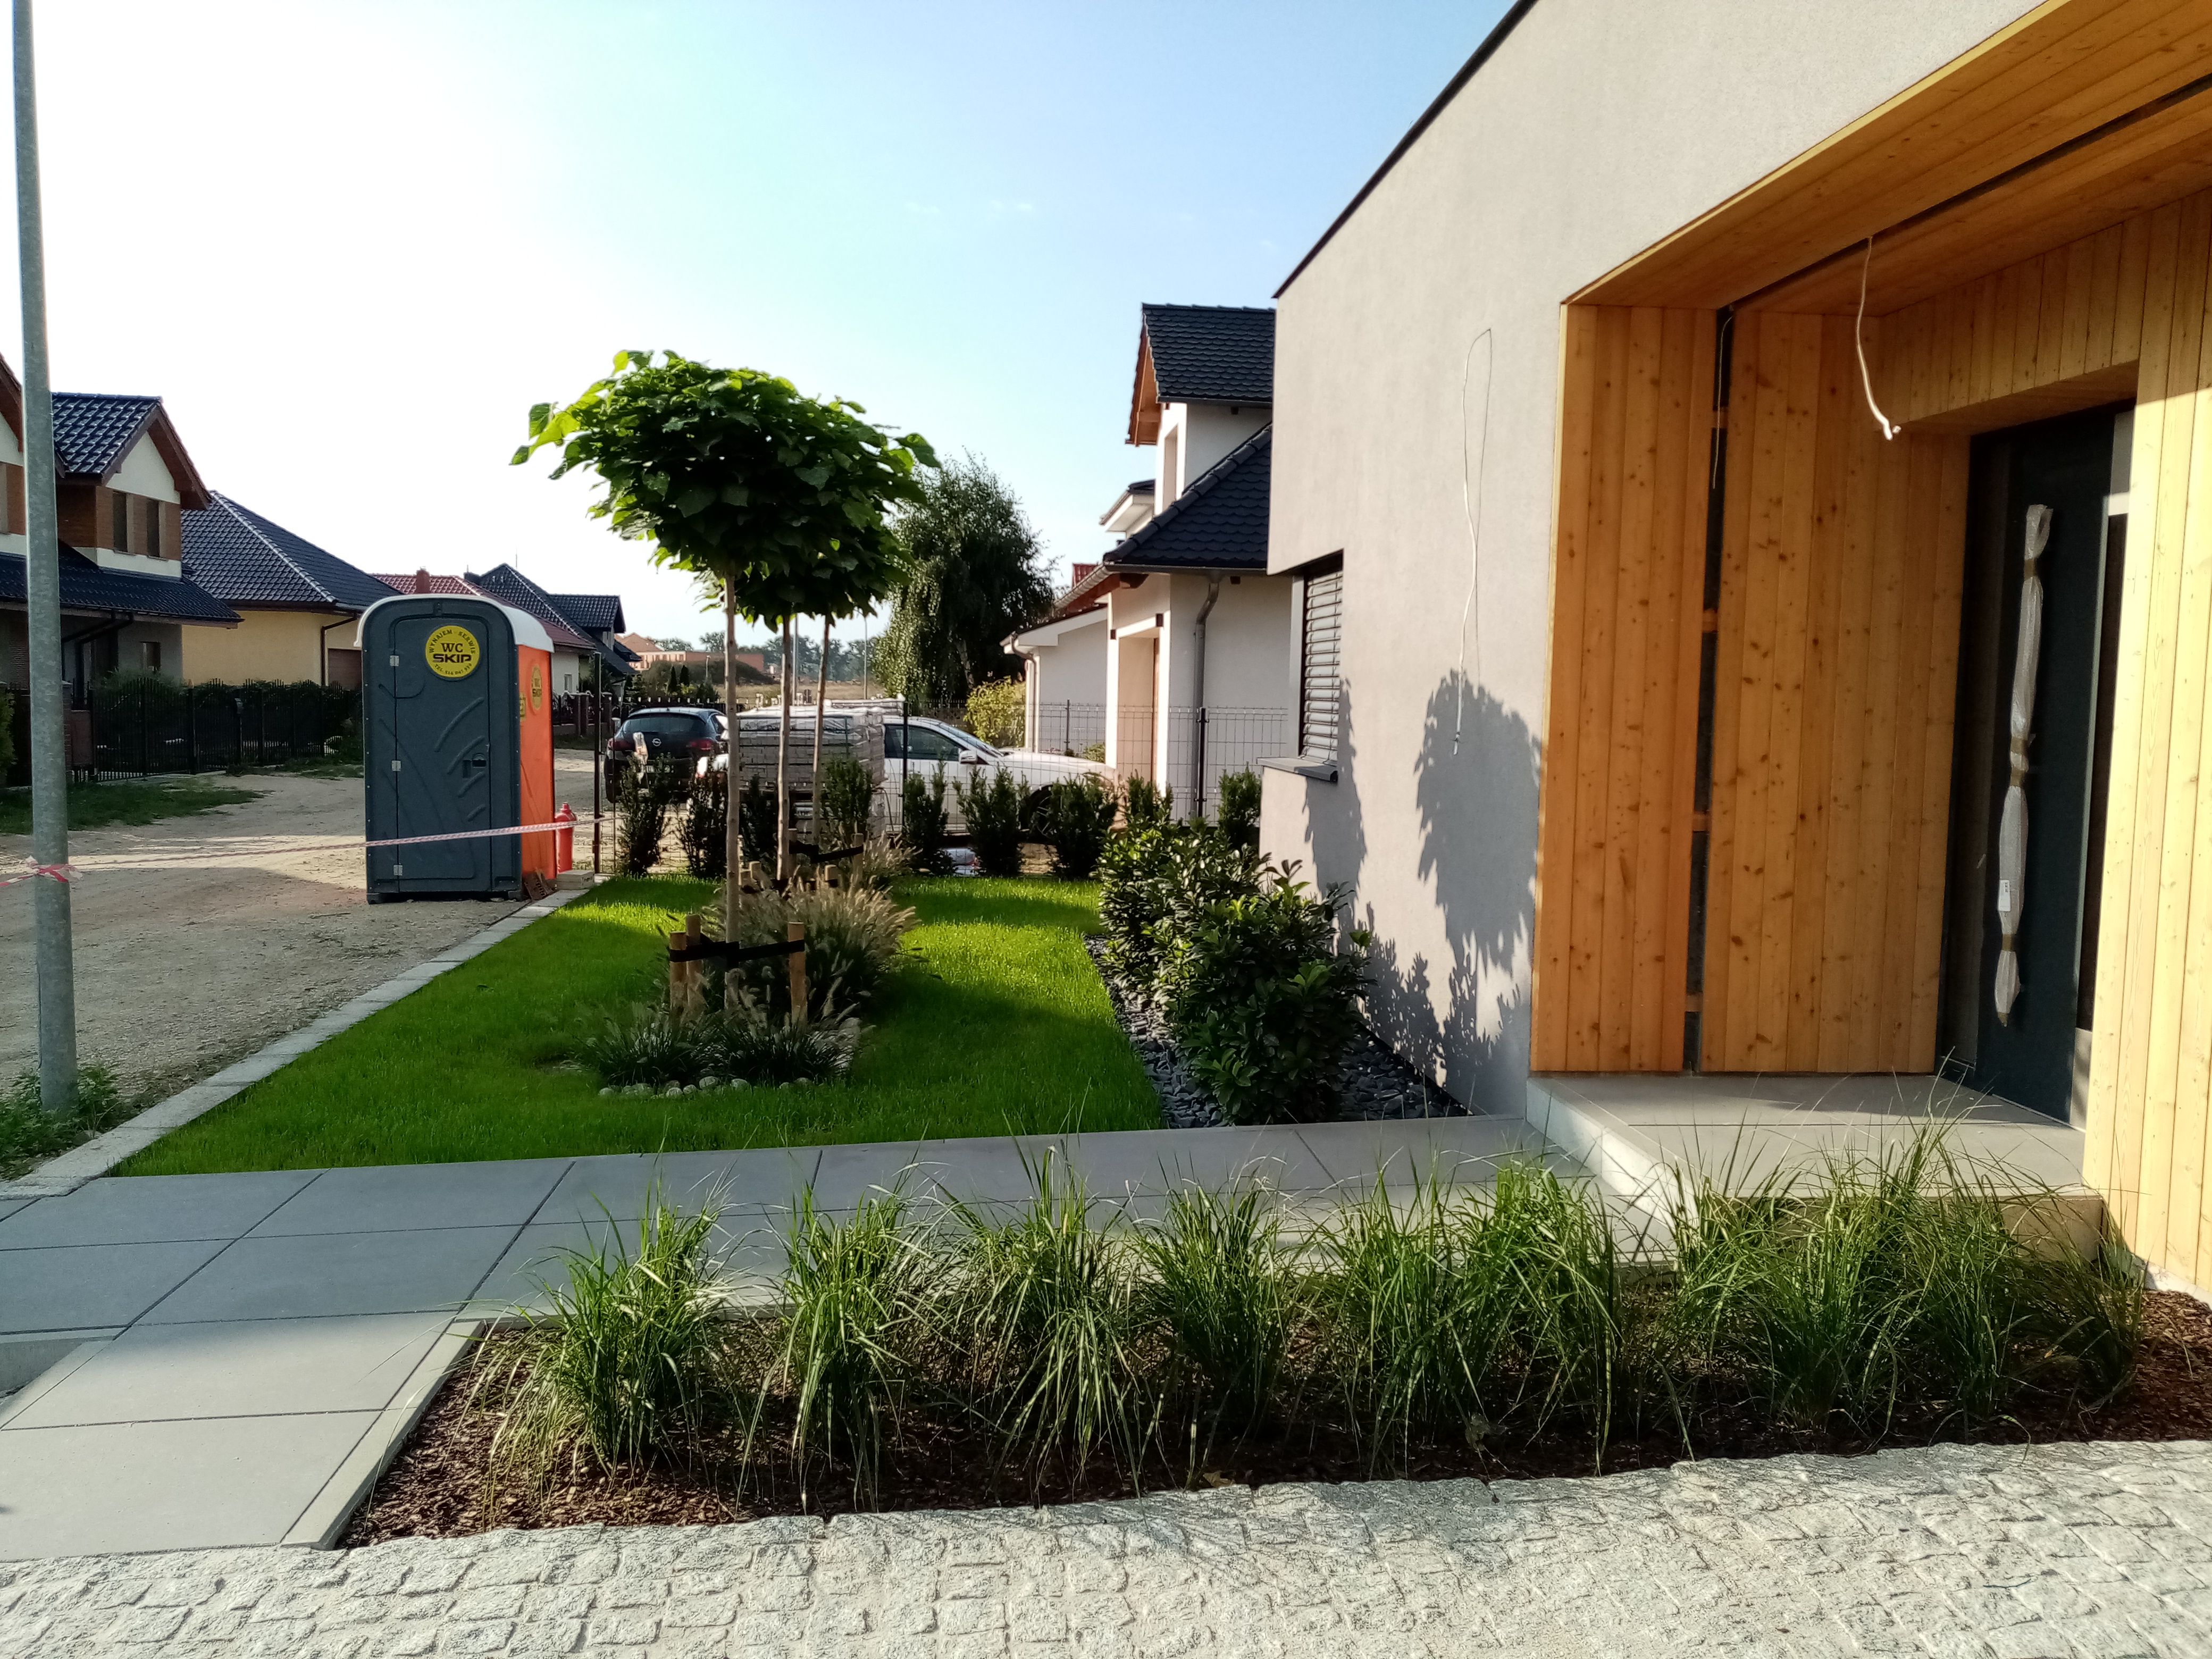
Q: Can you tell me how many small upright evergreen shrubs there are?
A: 9